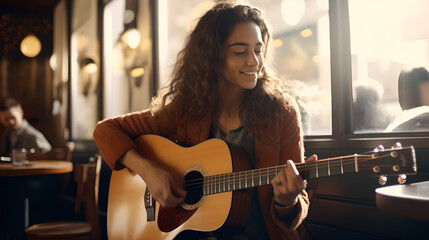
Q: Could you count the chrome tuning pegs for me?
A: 4